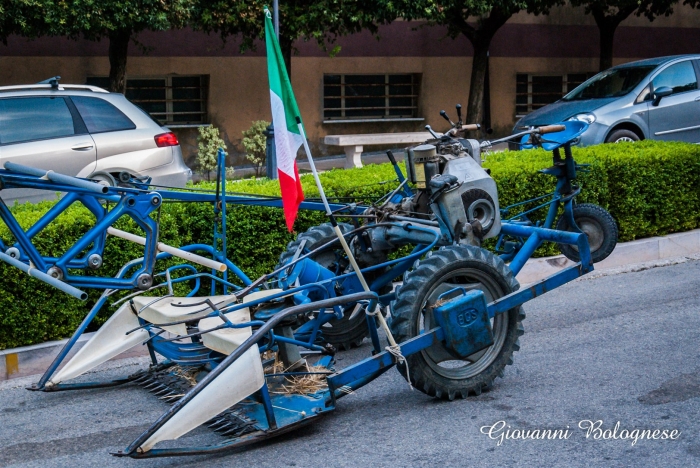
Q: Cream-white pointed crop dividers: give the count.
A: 2